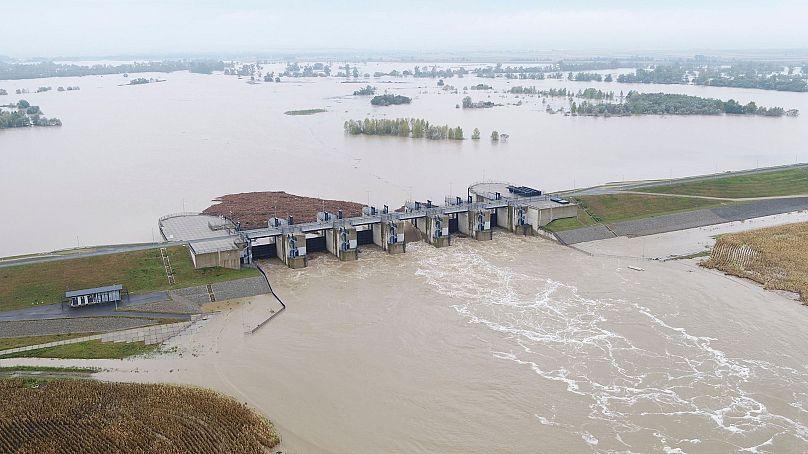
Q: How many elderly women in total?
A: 0